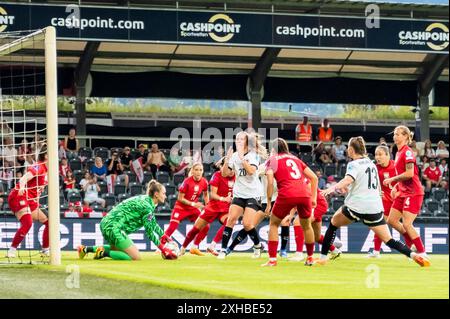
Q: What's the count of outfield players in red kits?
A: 7